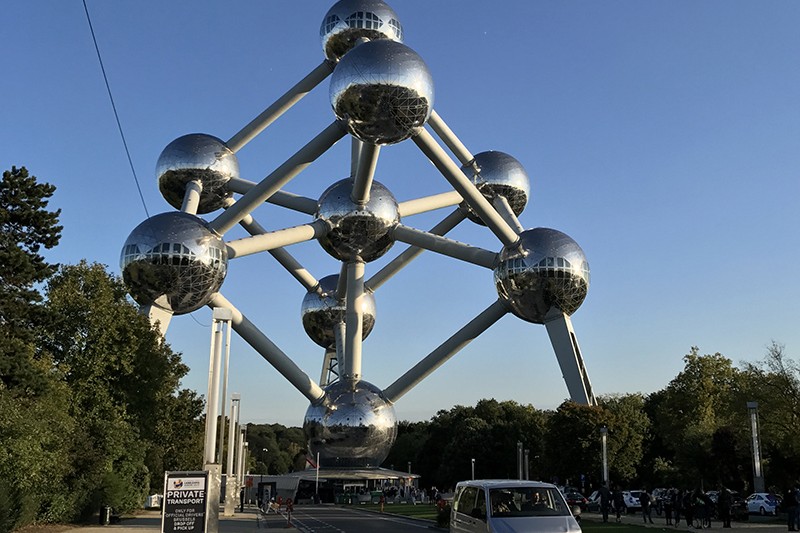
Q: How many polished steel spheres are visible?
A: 9